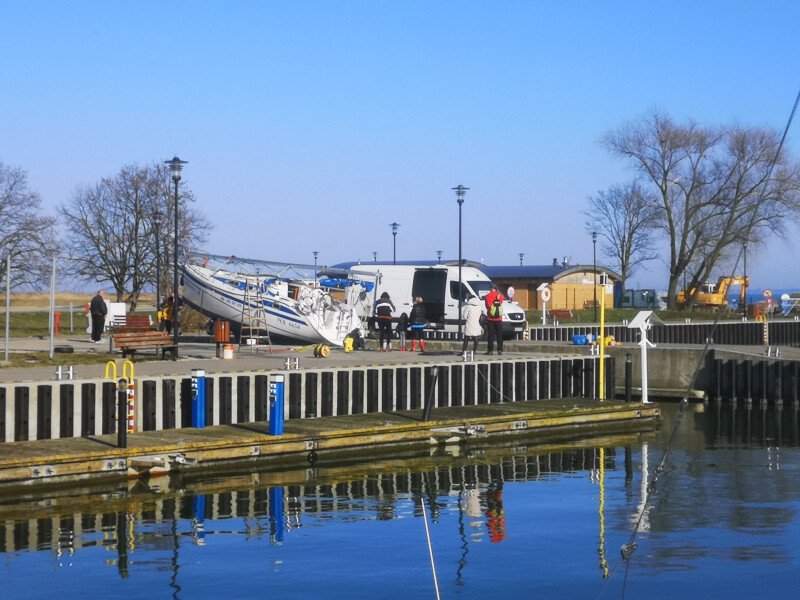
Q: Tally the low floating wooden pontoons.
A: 1